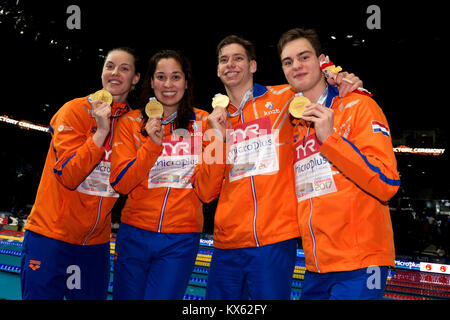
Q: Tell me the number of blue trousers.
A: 4